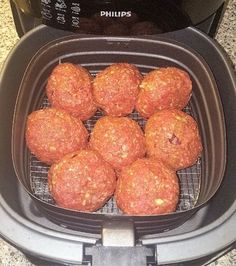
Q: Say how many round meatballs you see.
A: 8